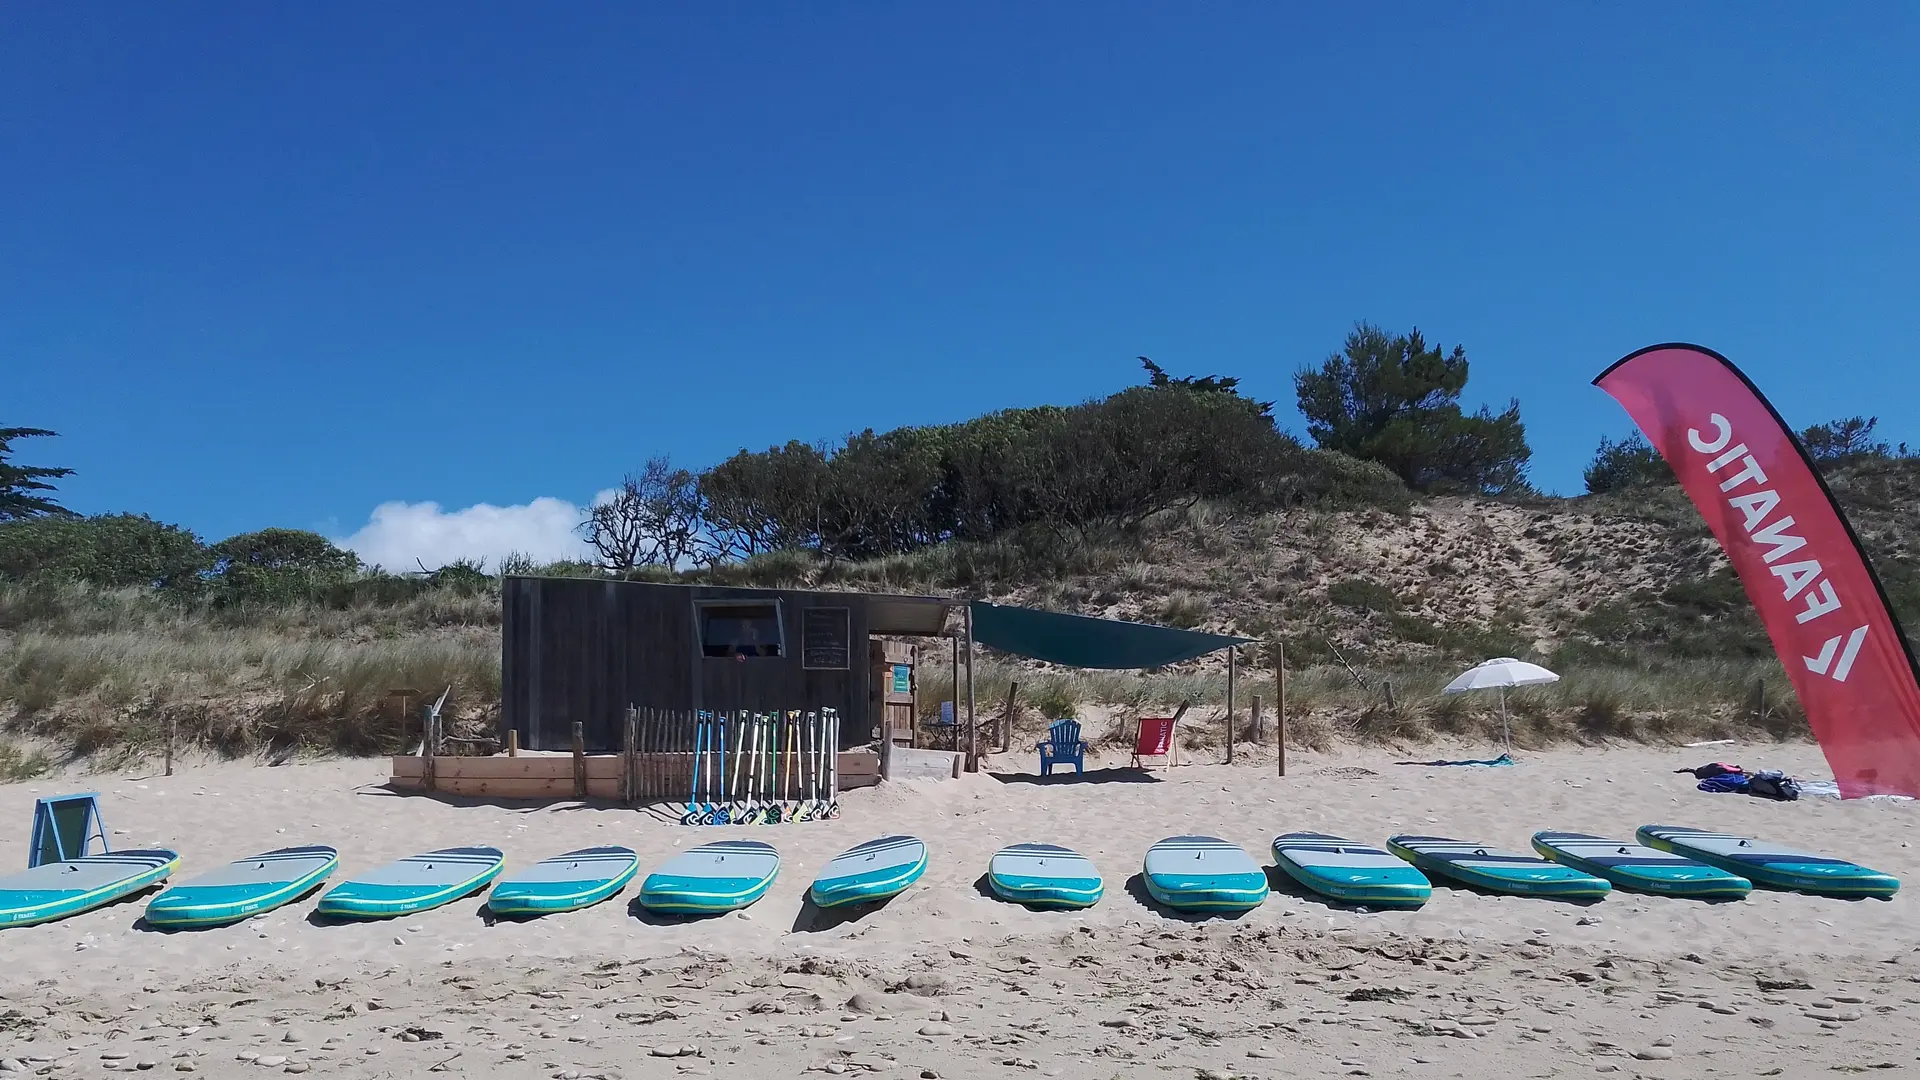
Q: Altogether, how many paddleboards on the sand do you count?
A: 12